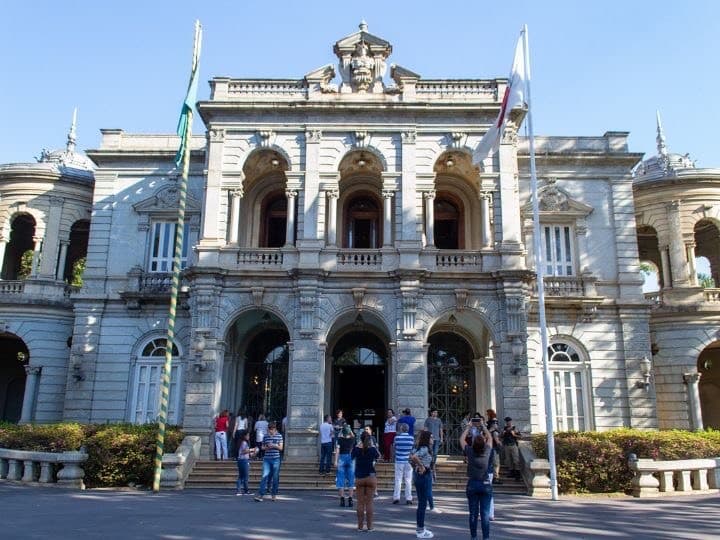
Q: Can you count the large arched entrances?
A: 3